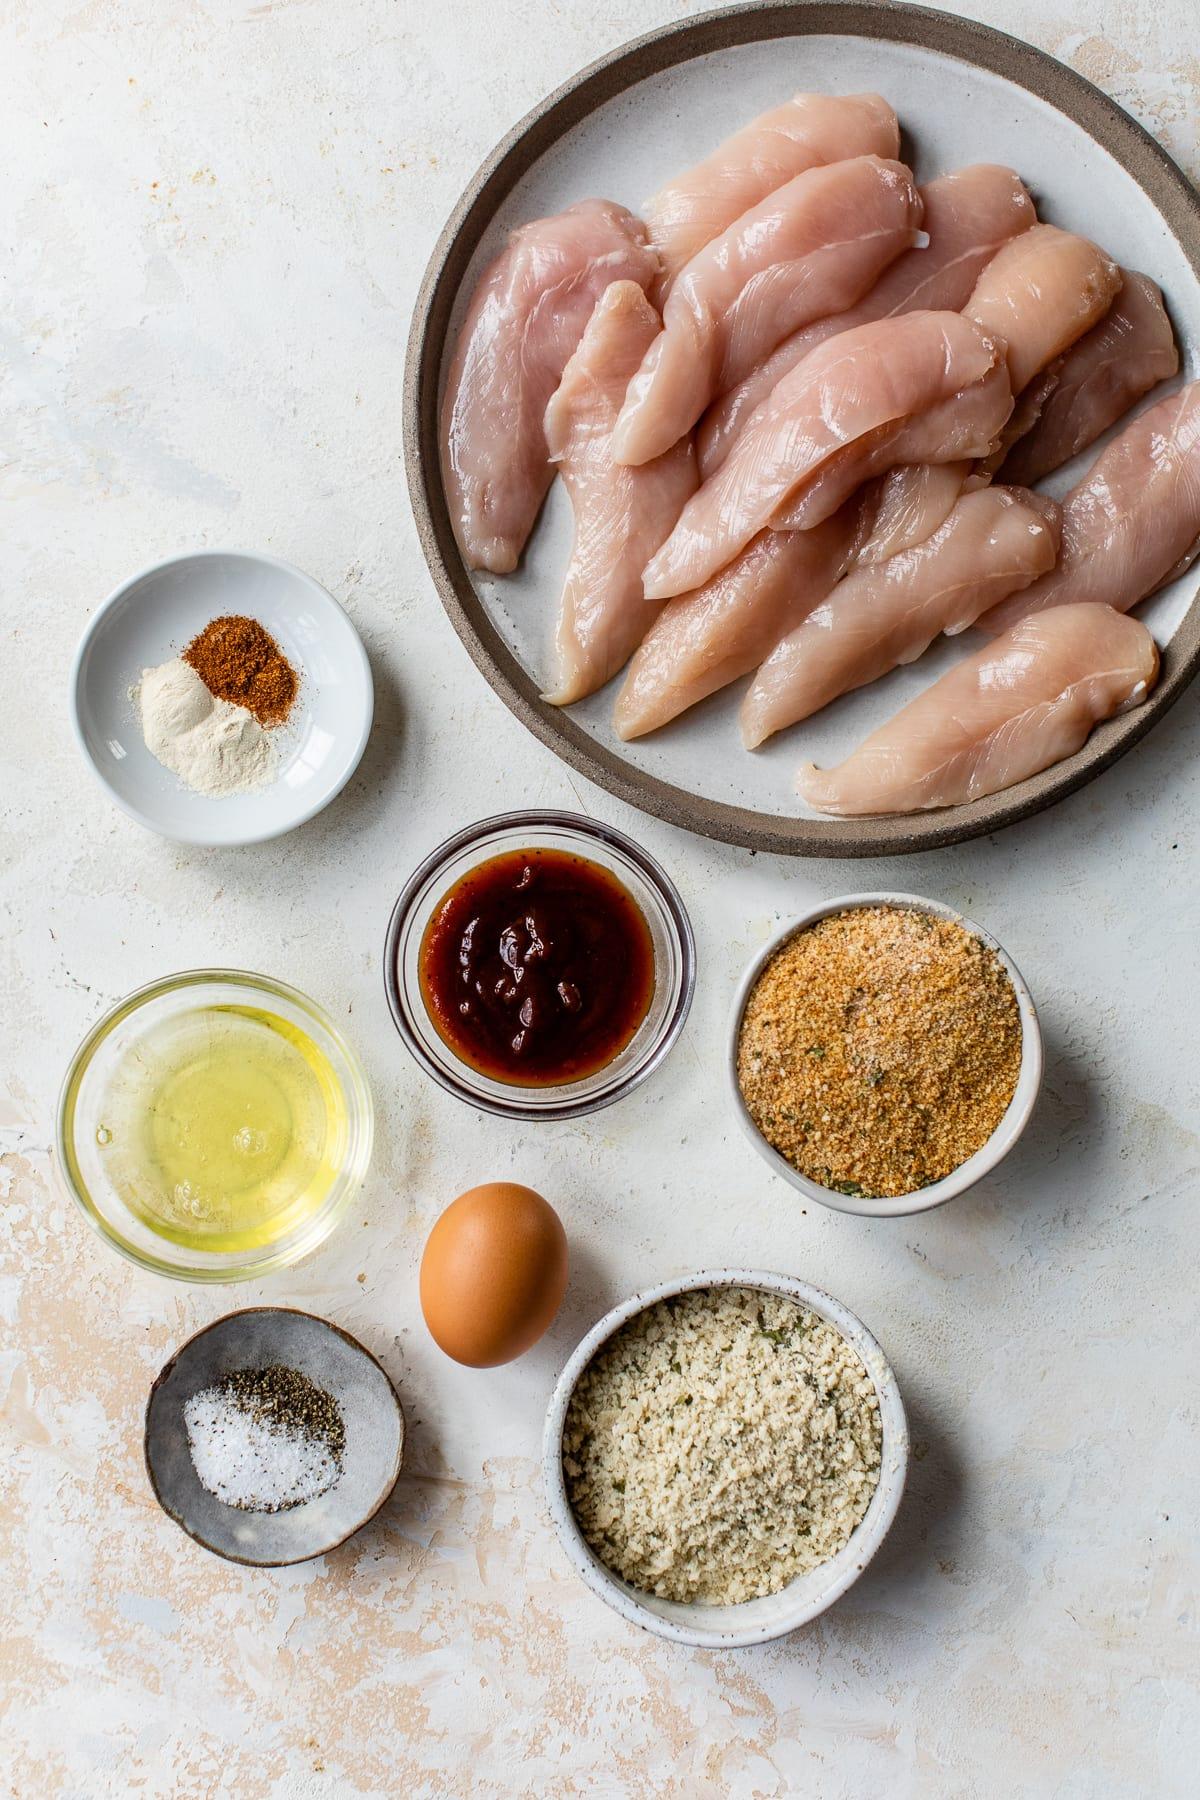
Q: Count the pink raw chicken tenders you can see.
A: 12